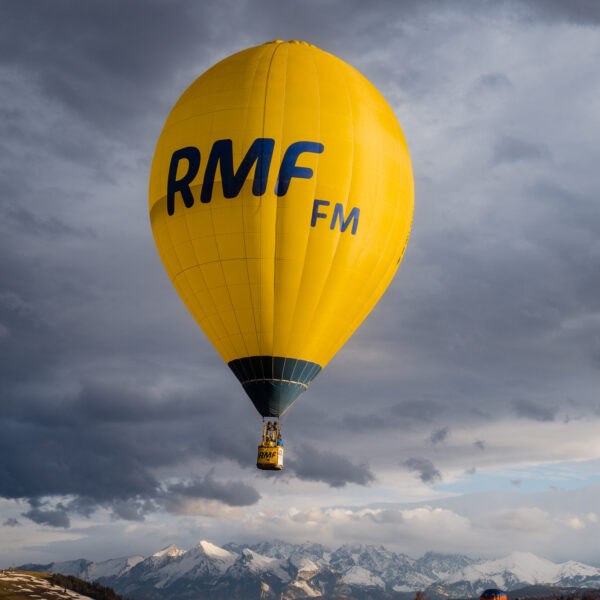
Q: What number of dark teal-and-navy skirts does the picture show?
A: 1